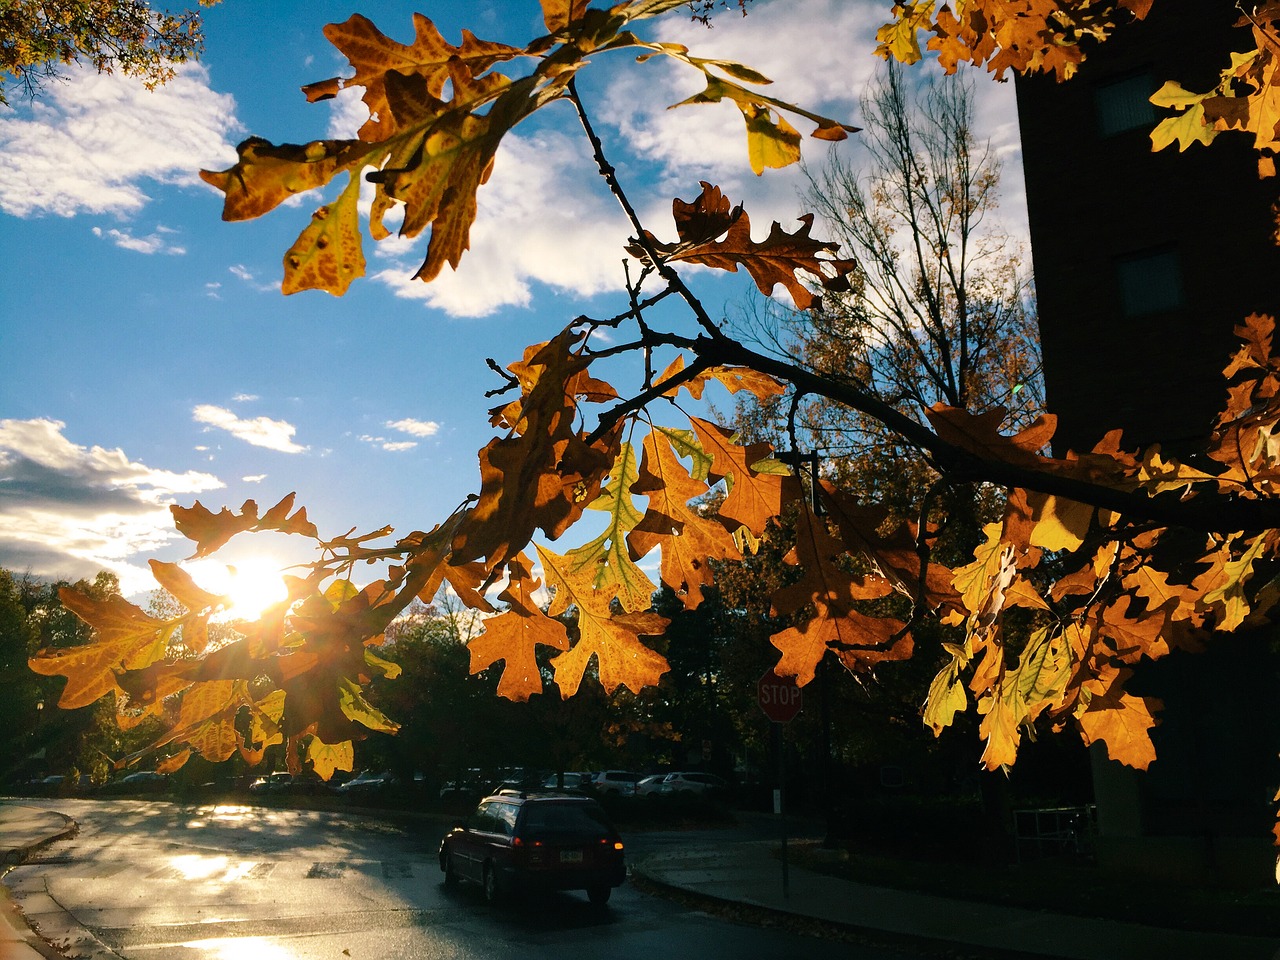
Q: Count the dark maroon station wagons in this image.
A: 1